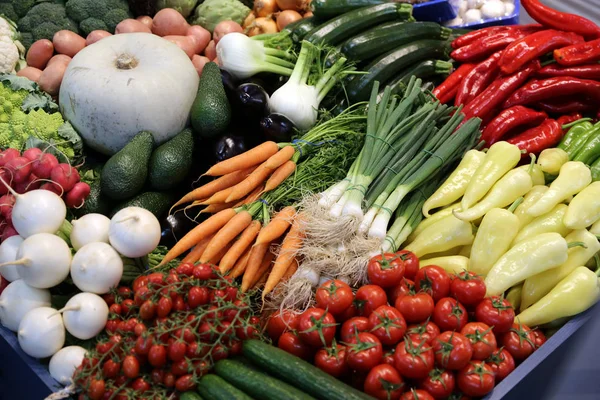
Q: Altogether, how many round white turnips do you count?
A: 10